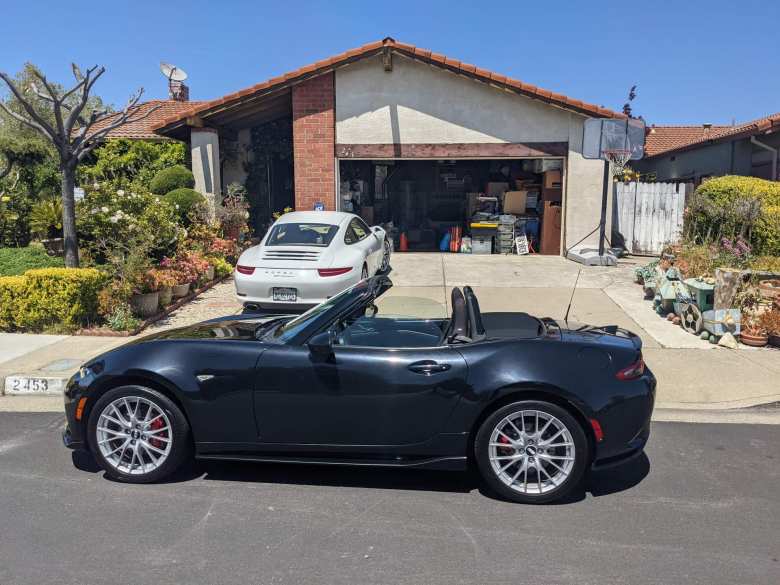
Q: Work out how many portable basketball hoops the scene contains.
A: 1